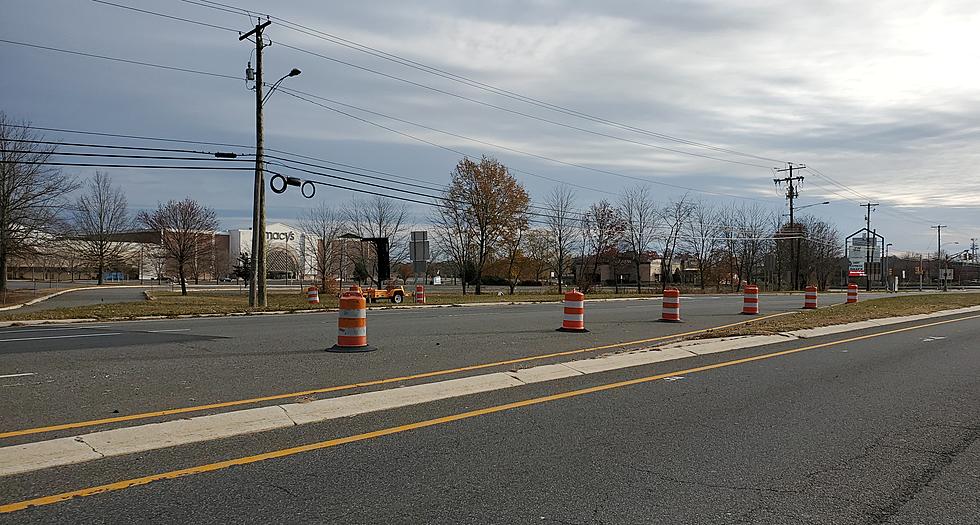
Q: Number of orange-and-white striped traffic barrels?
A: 8